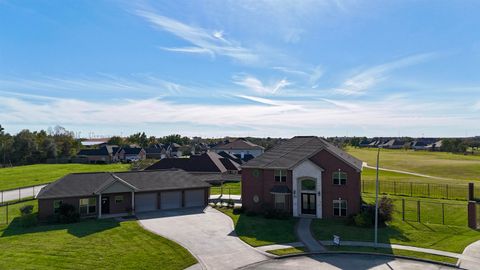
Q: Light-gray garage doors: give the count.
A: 3